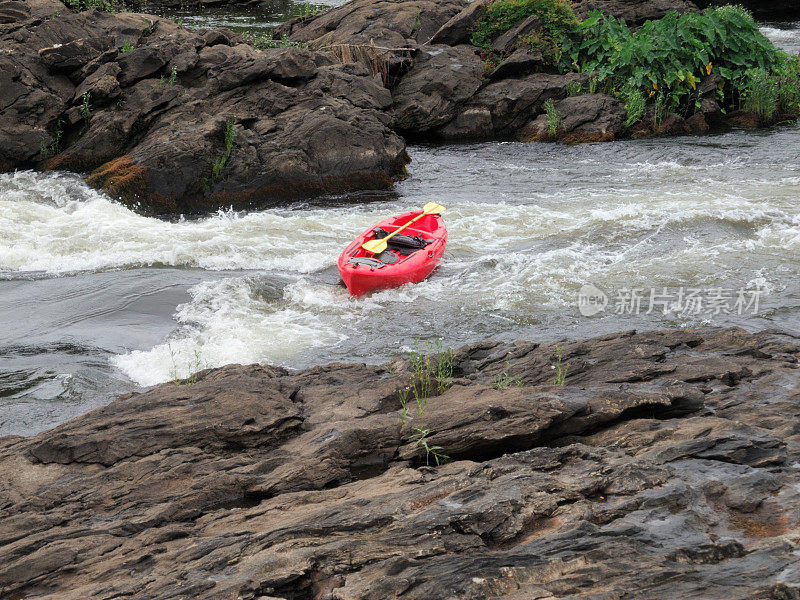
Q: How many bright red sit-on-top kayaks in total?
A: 1